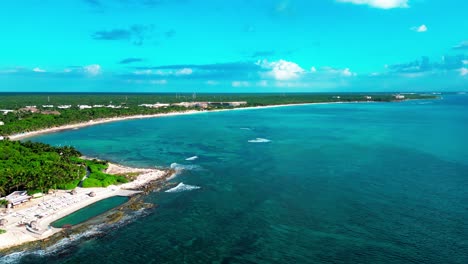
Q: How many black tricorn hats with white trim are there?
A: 0